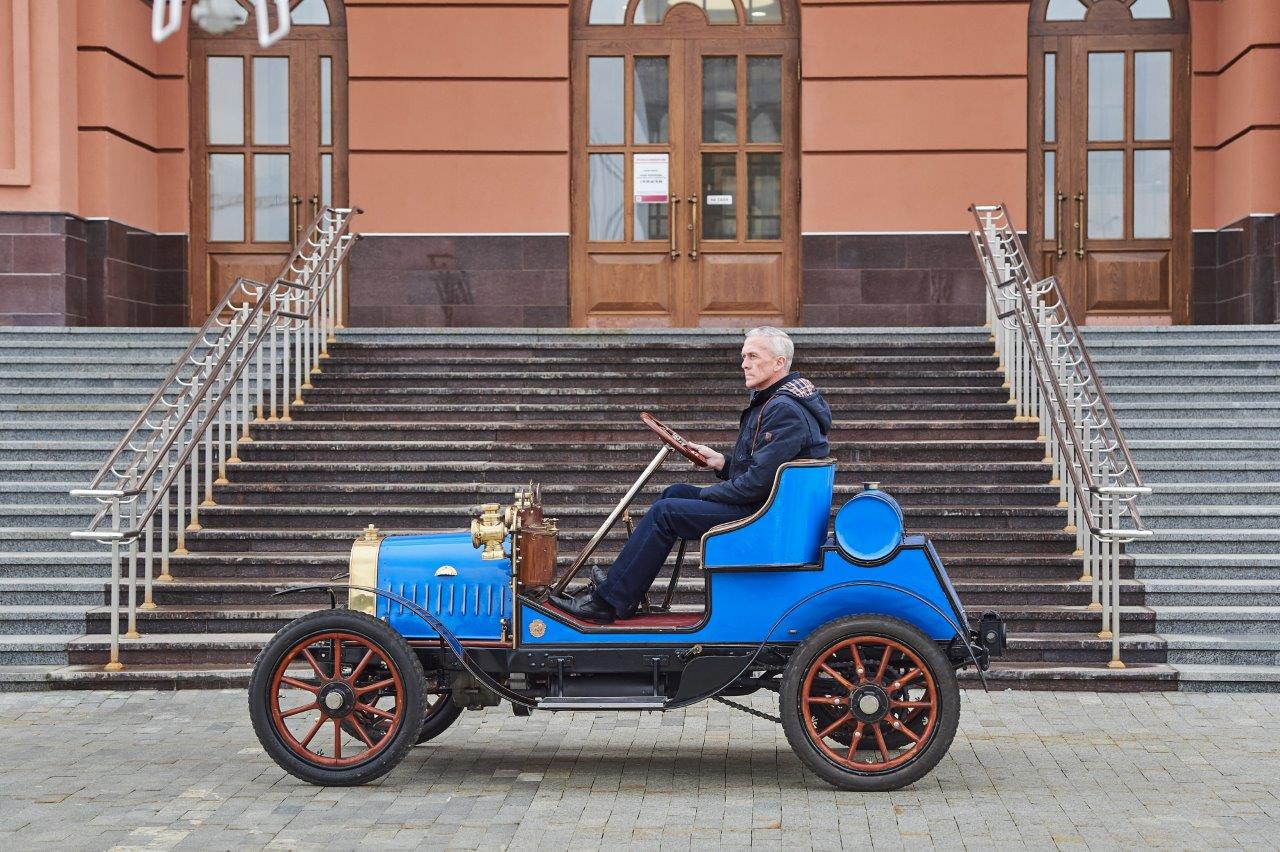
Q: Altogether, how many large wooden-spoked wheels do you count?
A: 2